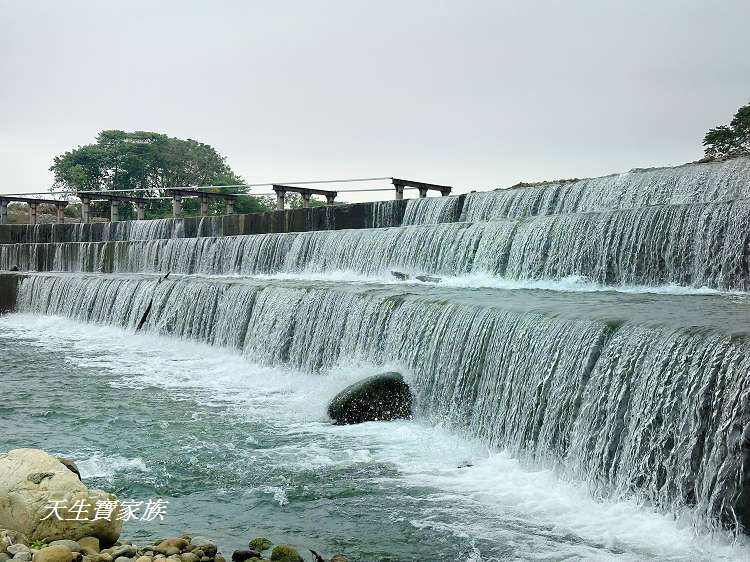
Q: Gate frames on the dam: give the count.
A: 5